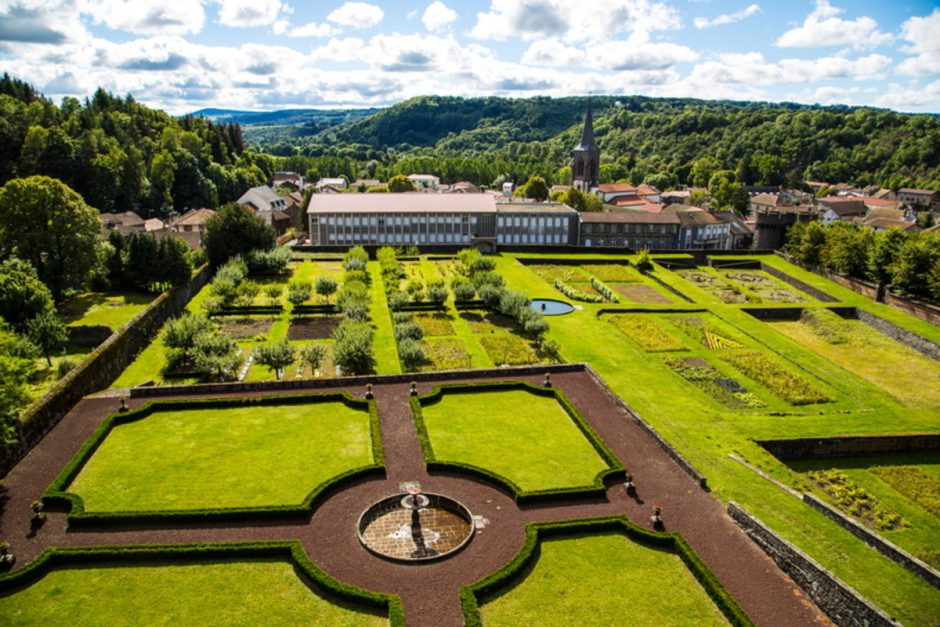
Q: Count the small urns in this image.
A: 8